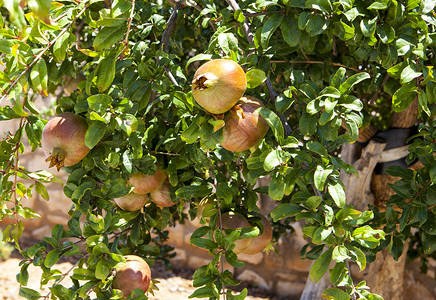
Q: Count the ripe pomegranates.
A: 9